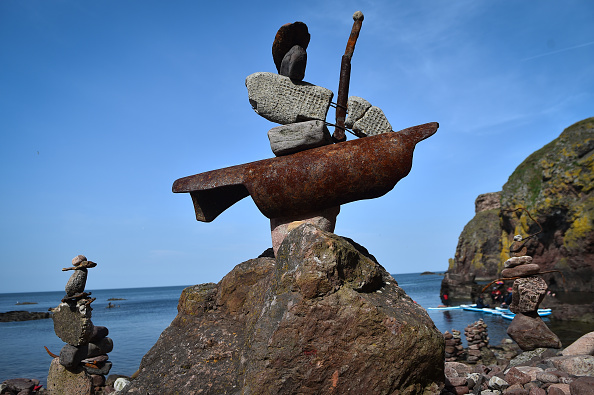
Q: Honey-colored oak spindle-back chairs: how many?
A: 0